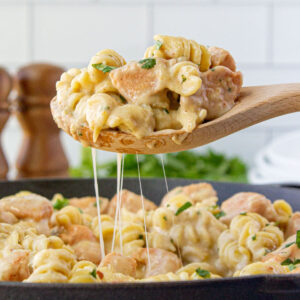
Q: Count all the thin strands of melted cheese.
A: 5